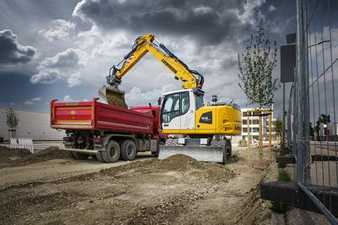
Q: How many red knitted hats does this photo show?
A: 0